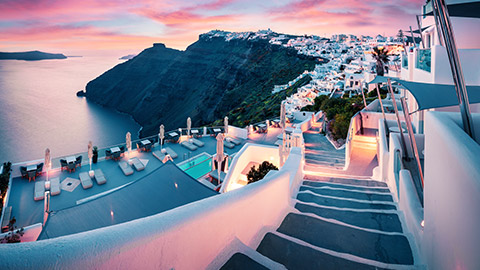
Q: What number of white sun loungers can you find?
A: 12